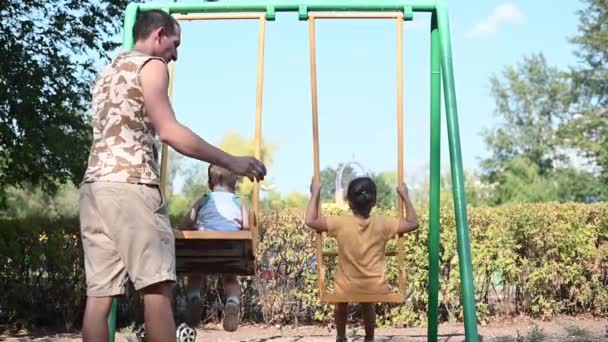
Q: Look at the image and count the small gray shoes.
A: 2